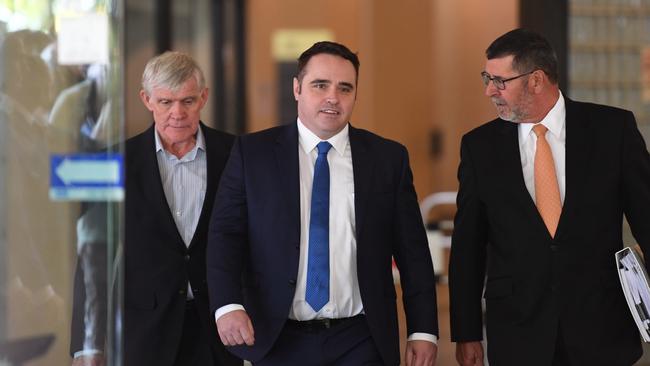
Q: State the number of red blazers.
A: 0